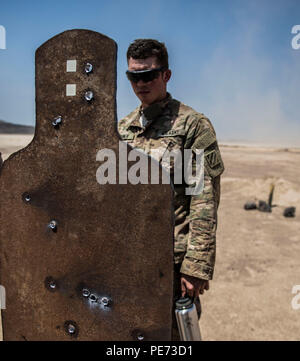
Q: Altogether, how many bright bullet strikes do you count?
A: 11